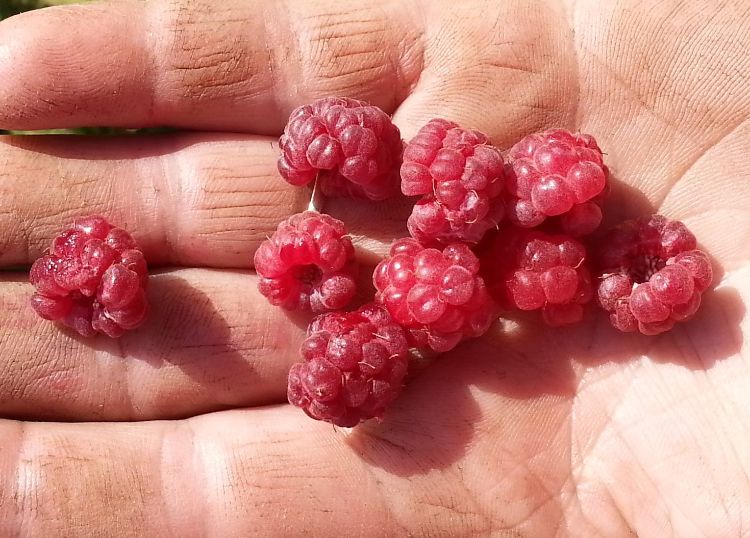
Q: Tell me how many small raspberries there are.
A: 9